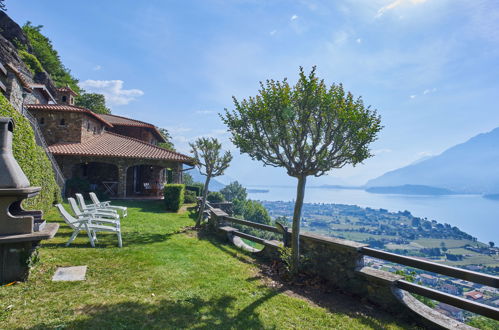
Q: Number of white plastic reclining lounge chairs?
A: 4